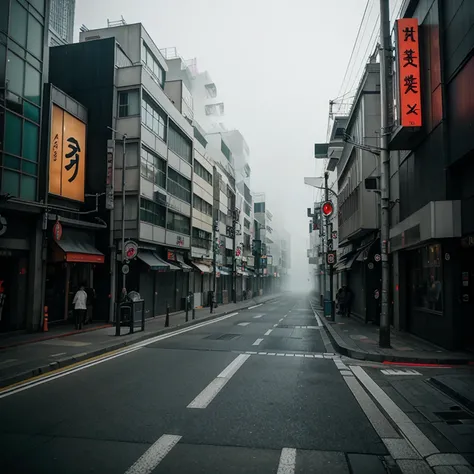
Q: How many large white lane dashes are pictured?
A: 3